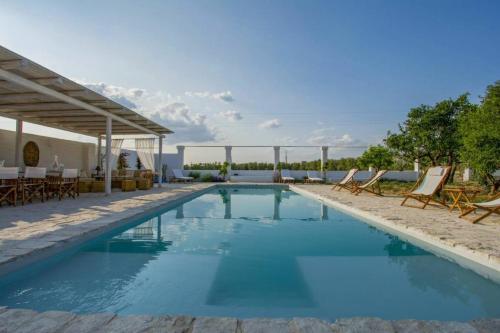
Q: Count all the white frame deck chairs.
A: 3